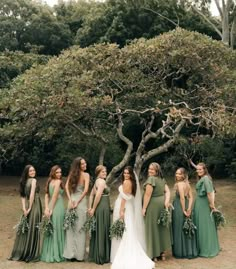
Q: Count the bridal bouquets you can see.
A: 8